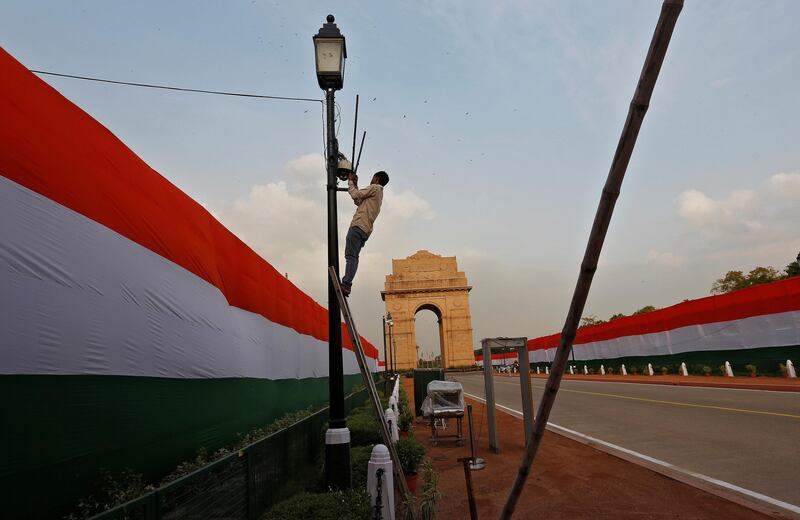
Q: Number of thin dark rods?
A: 2